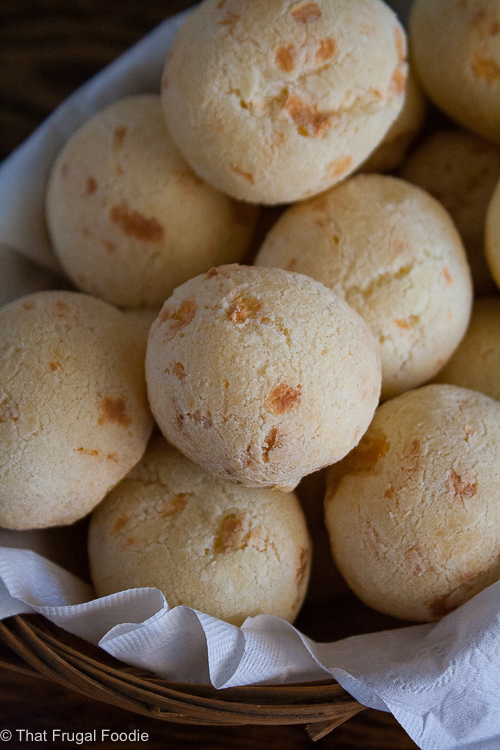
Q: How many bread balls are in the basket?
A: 12